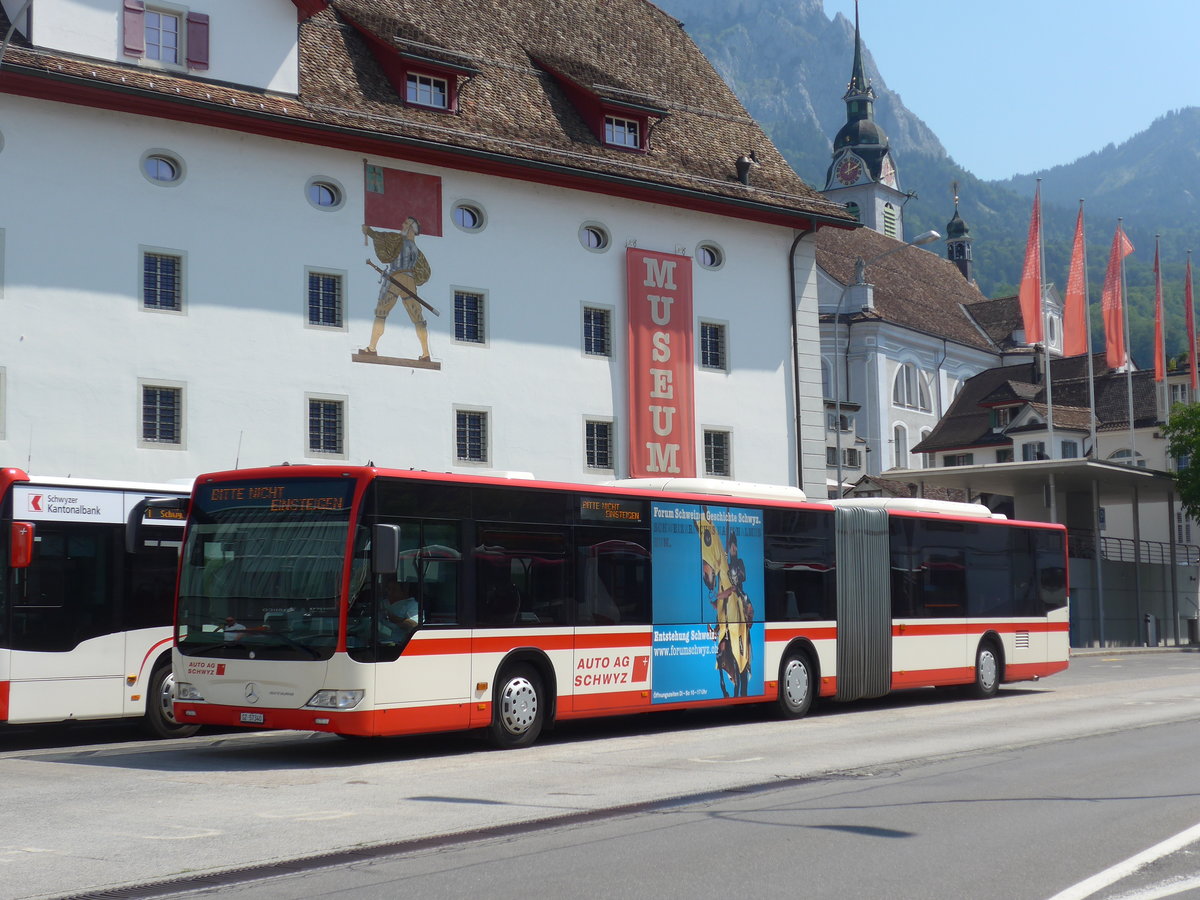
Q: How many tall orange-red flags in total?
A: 5